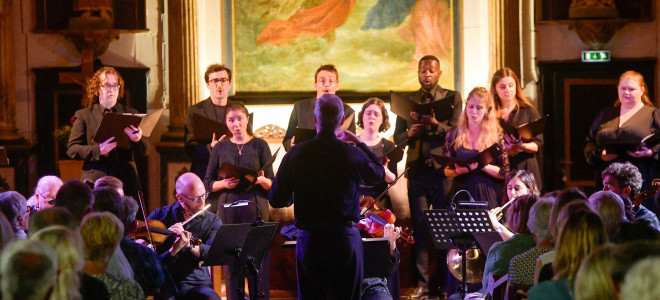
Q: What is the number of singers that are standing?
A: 9